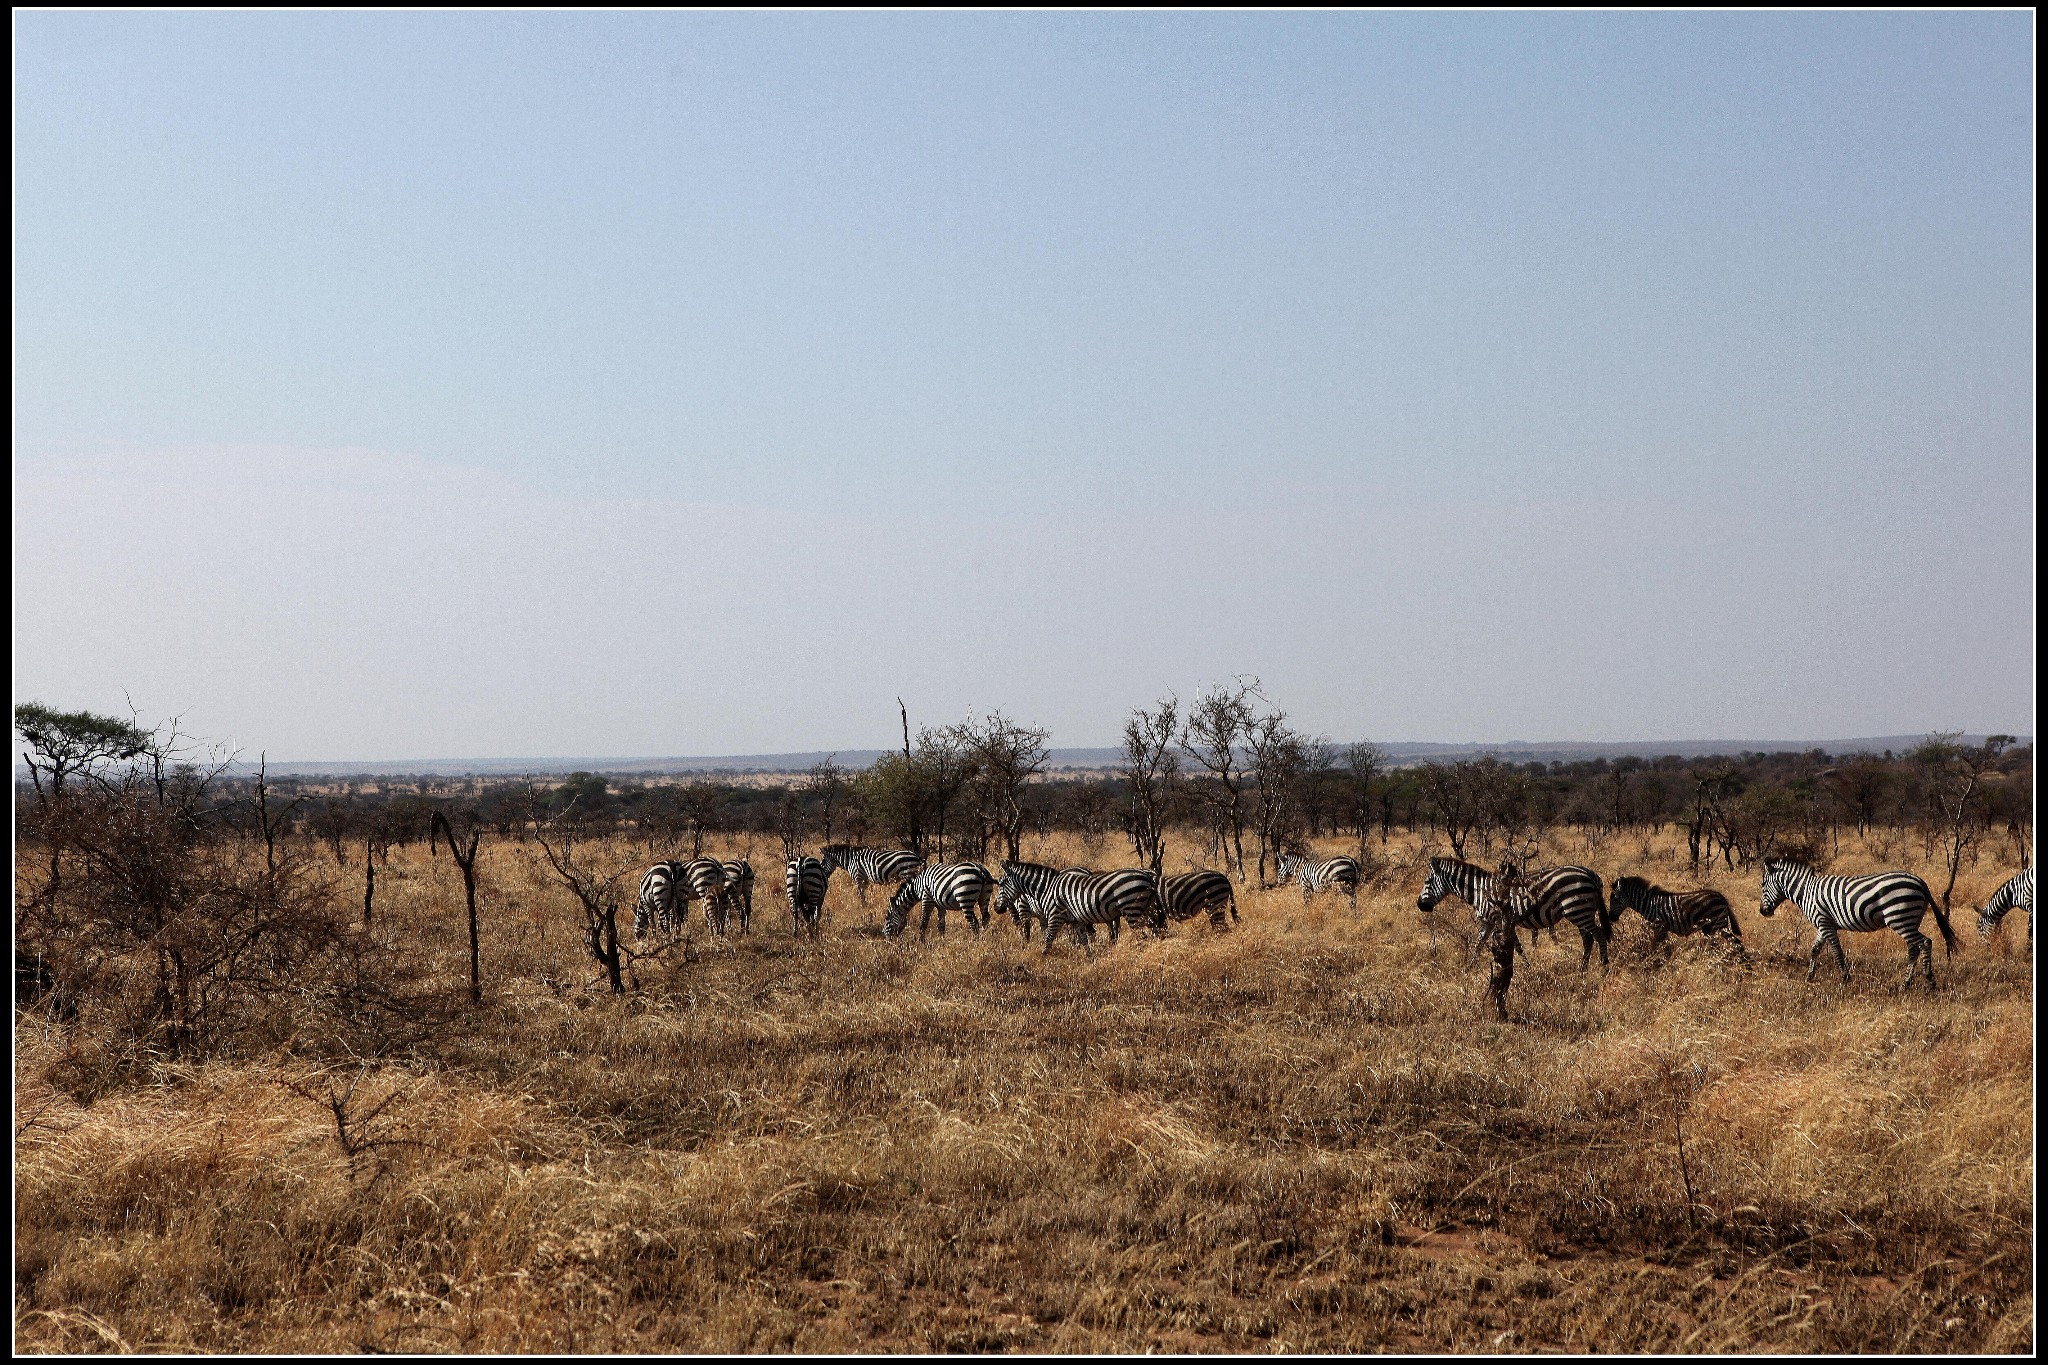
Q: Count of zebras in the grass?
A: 14